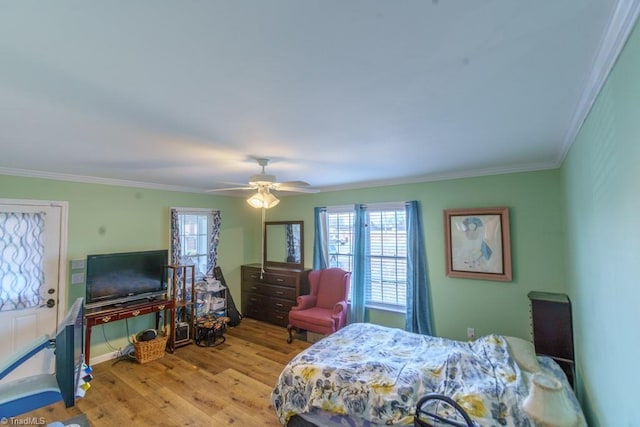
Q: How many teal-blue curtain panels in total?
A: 3